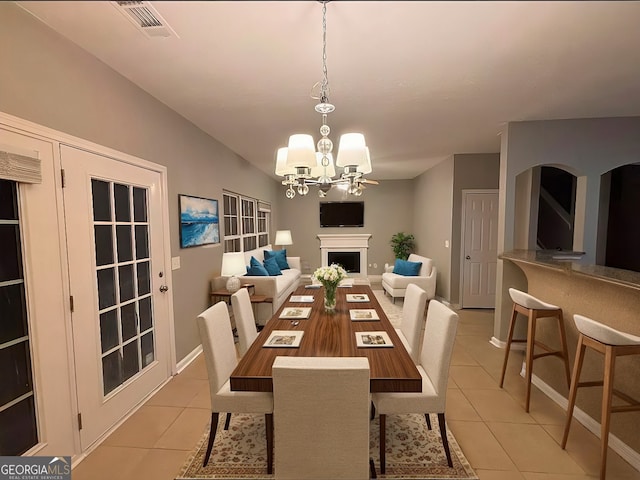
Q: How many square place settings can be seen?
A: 6